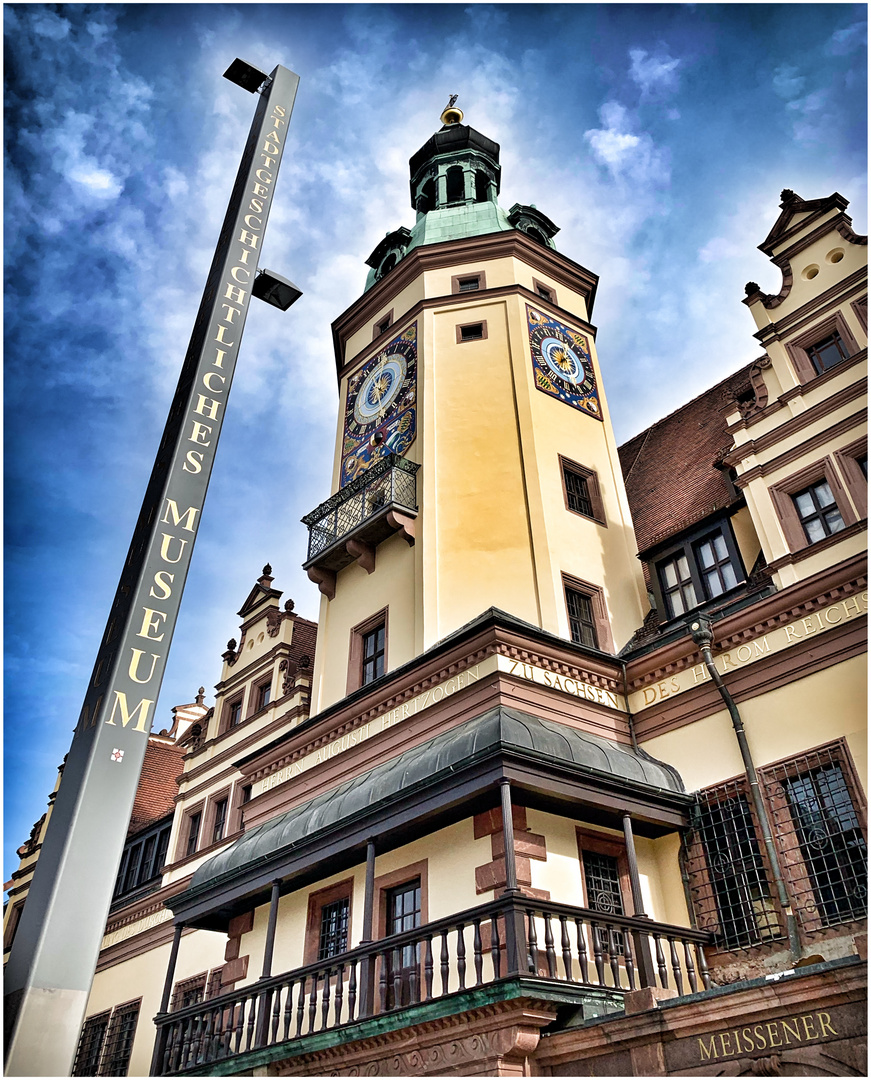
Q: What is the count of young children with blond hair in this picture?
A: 0